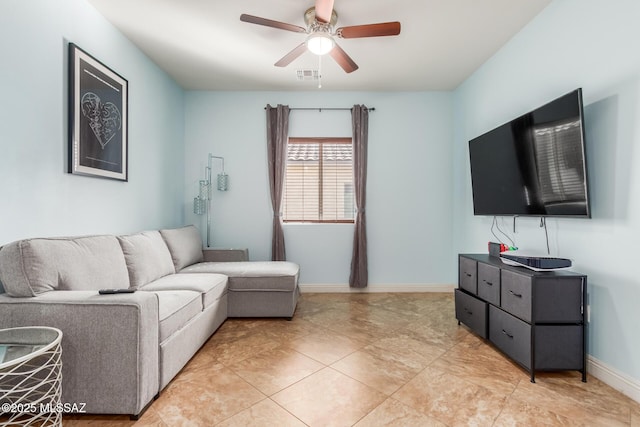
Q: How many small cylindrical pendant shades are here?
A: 3